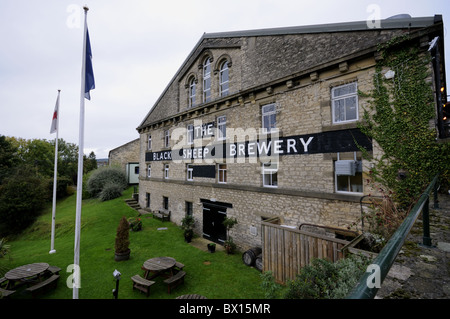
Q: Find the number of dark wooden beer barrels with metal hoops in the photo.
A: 2